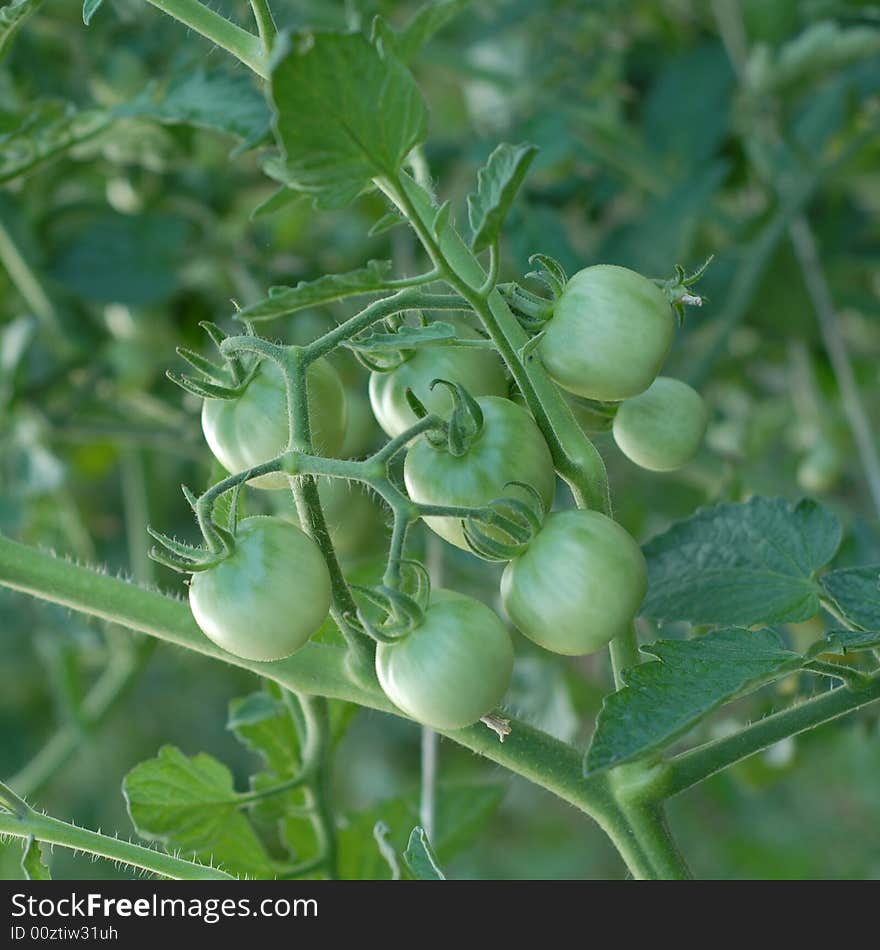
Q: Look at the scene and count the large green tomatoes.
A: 7